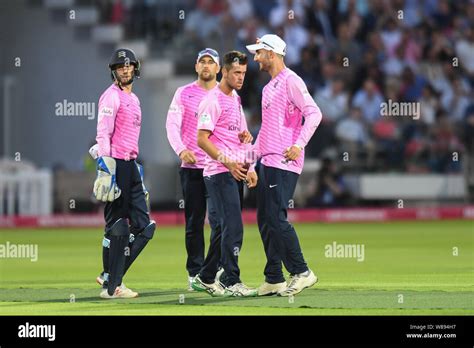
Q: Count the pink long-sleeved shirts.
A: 3